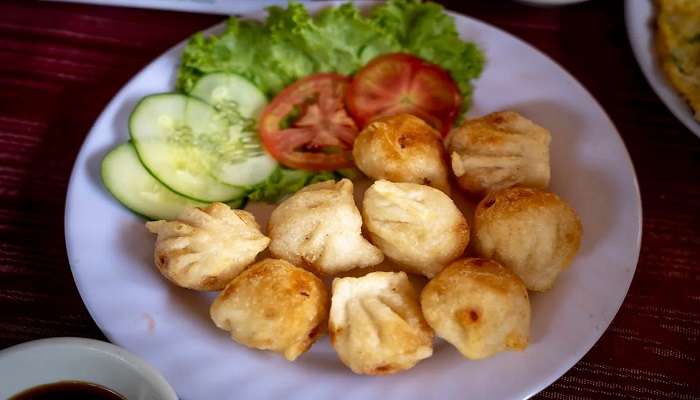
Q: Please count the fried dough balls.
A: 9